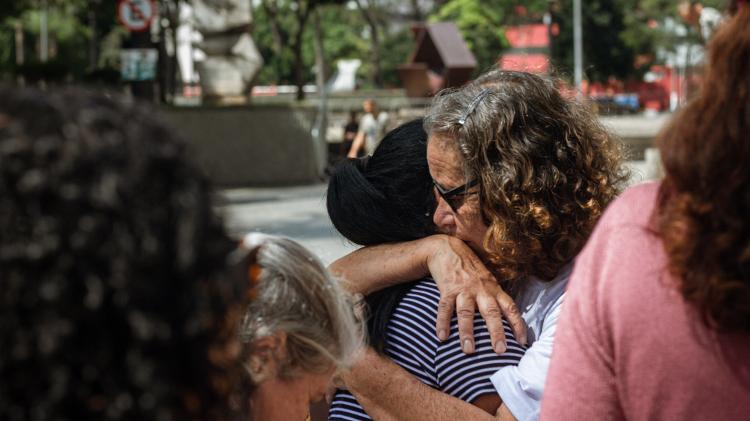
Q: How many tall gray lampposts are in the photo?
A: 1